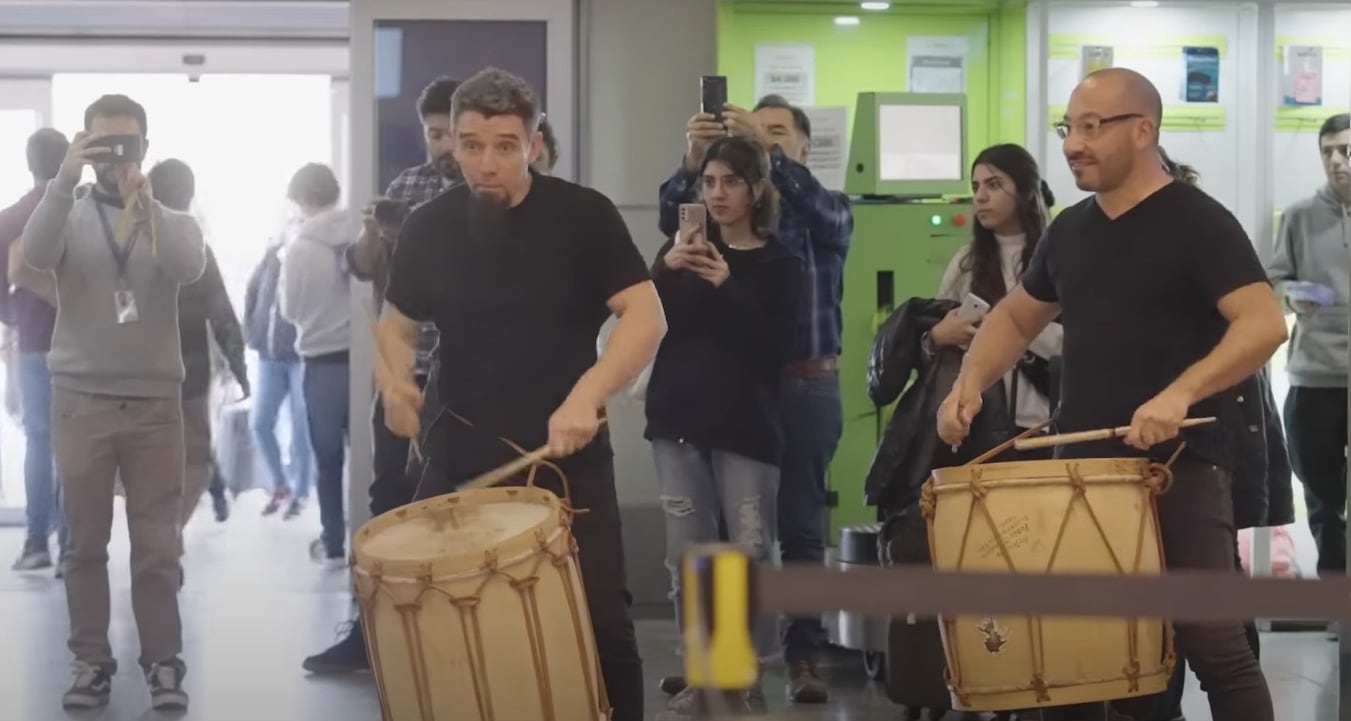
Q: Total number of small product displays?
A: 3